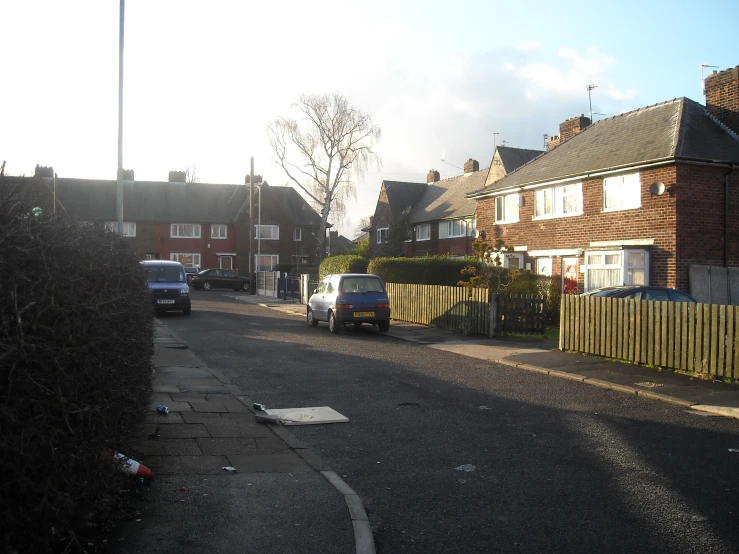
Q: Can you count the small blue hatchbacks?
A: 1